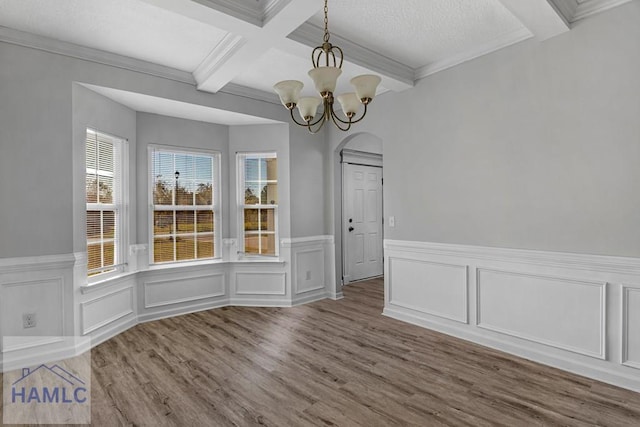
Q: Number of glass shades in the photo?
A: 5